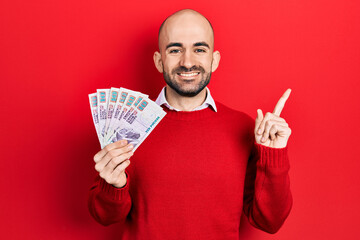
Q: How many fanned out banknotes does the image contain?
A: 7